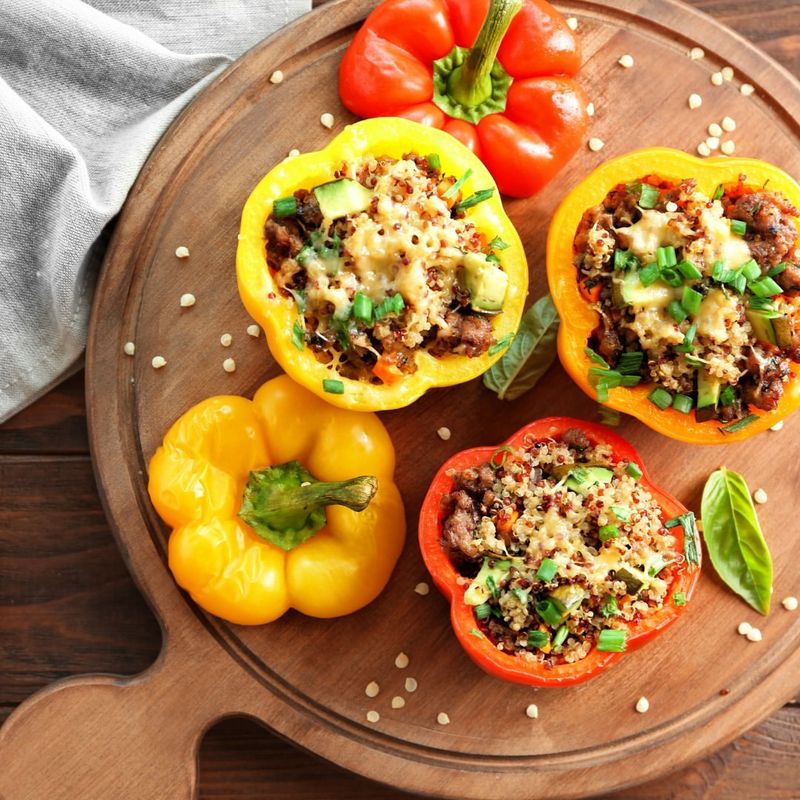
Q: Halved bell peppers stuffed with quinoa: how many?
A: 3